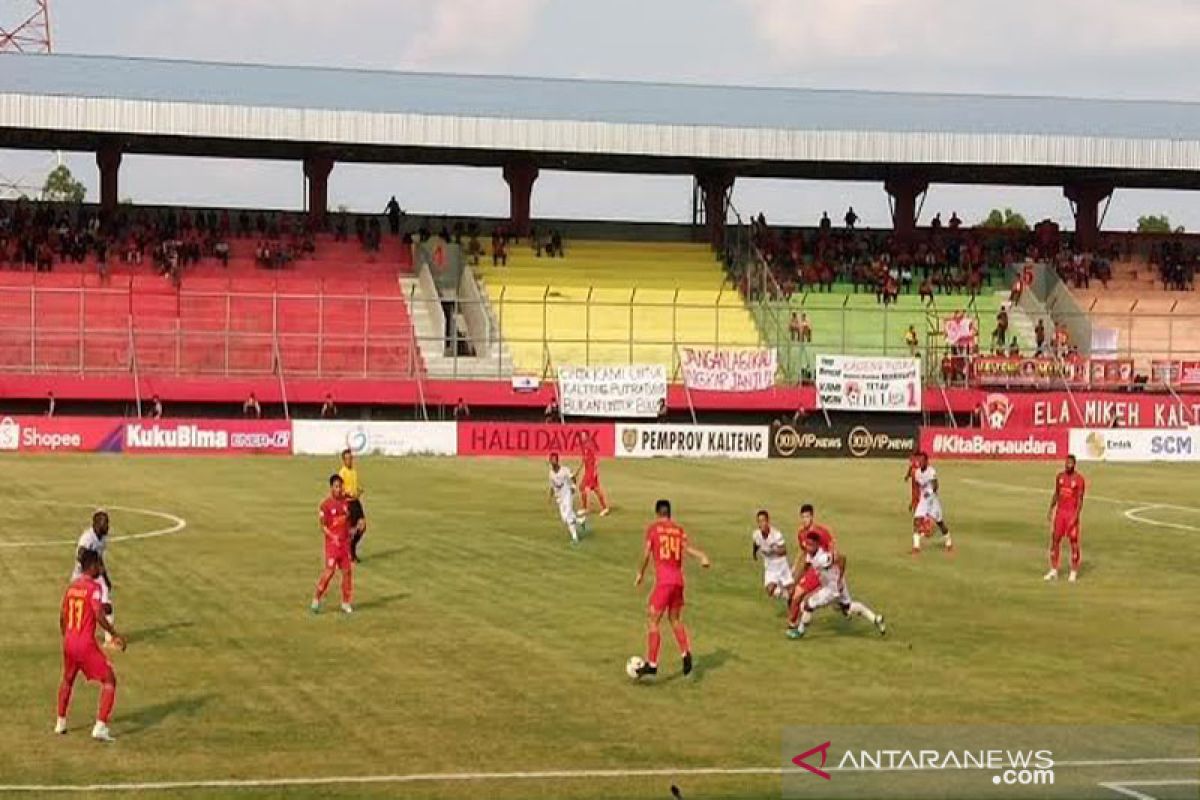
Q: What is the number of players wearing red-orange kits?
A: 7